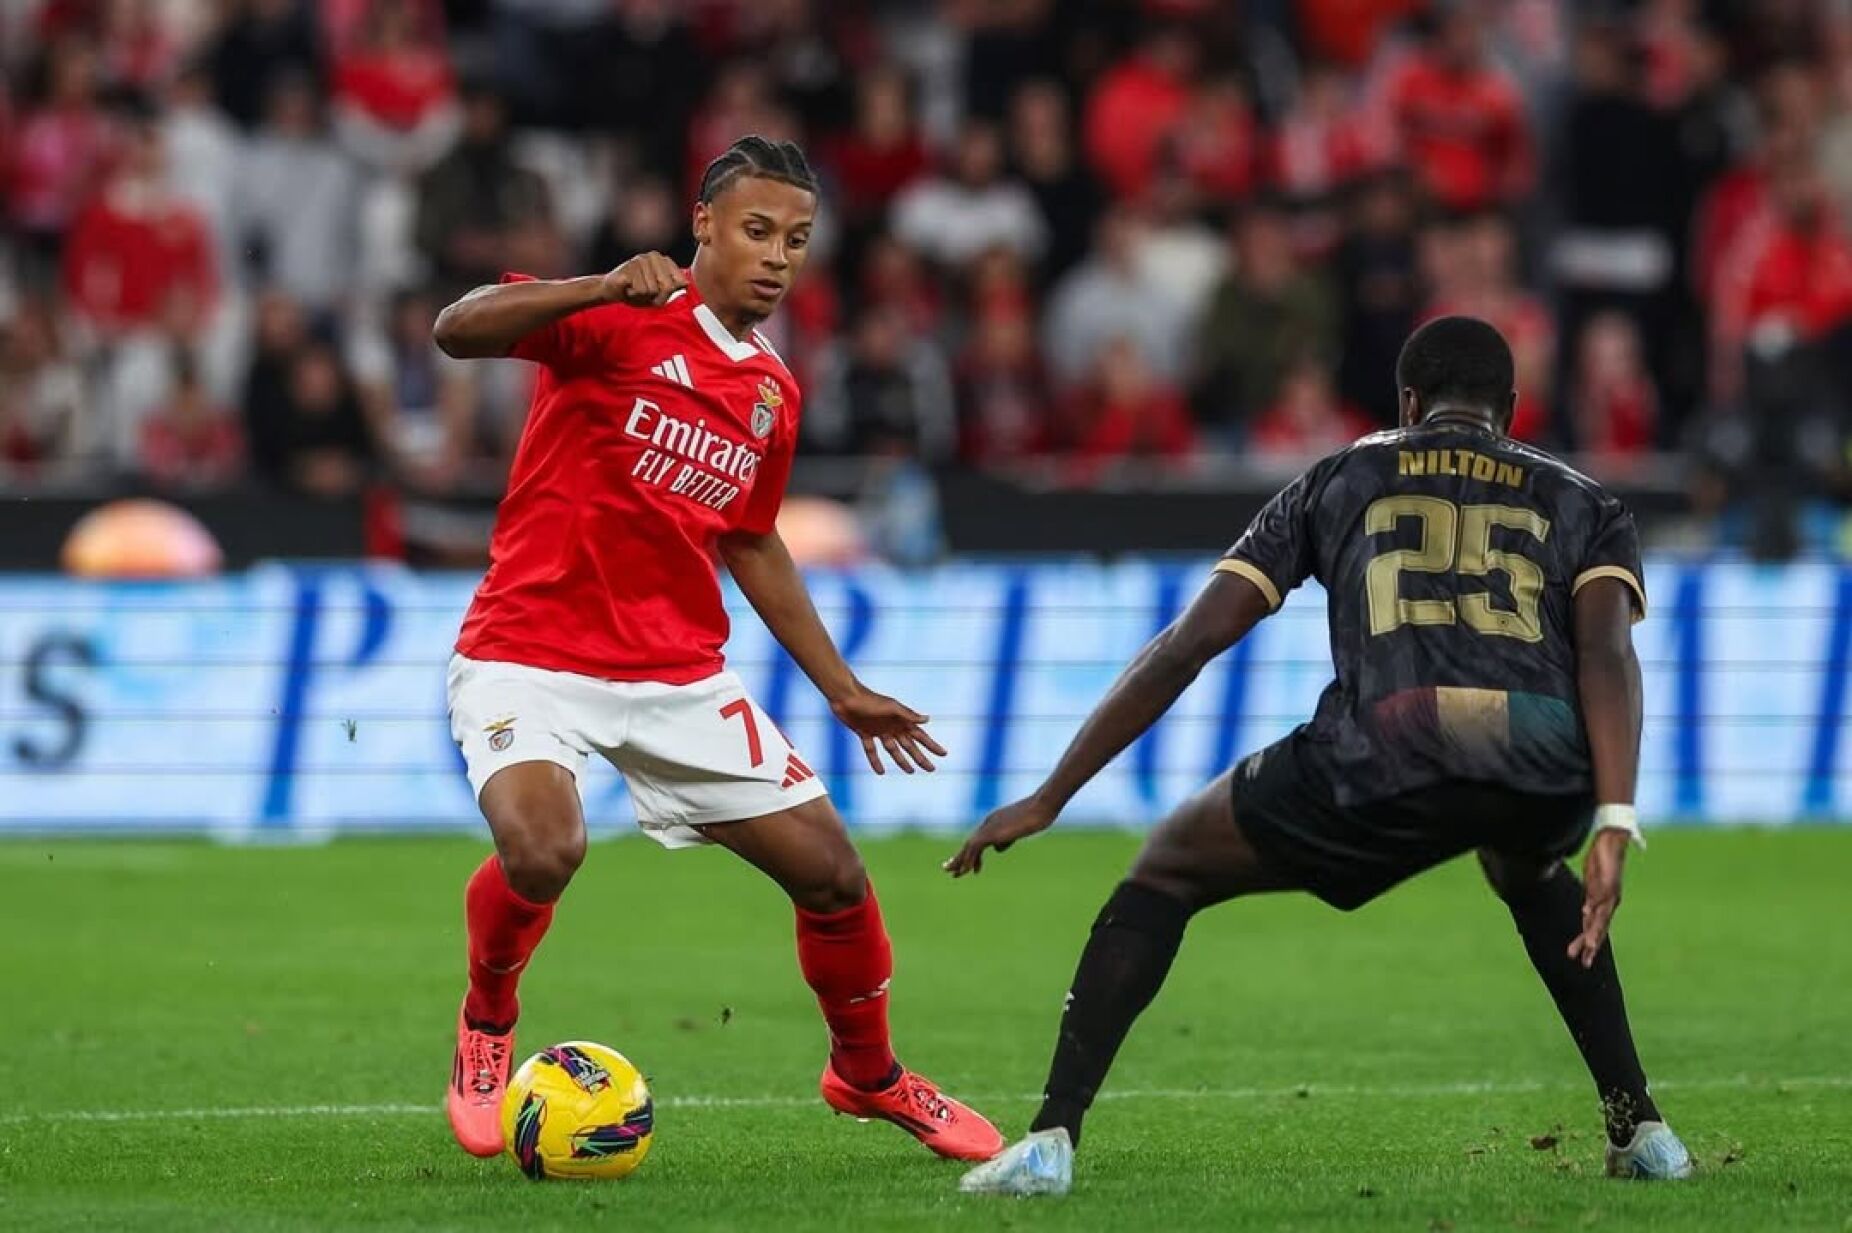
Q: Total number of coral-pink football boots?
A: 2